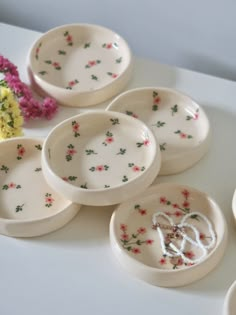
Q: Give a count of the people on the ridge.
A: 0